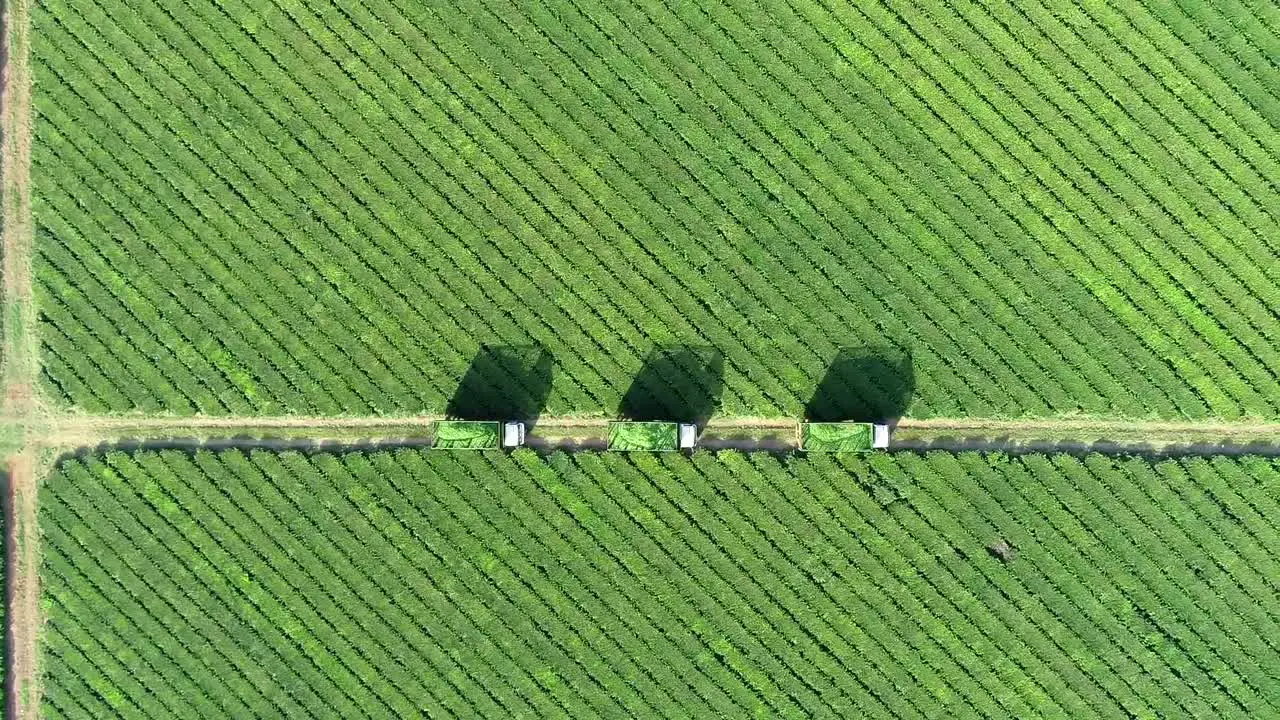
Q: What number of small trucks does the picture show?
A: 3